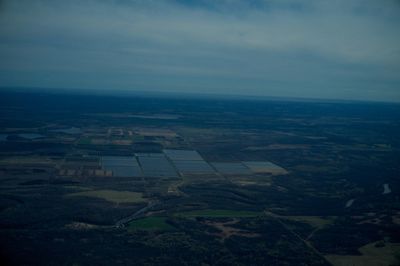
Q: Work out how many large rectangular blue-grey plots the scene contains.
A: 5